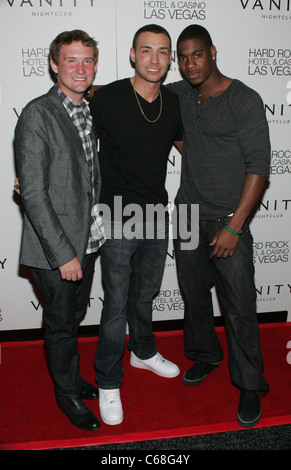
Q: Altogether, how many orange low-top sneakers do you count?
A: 0